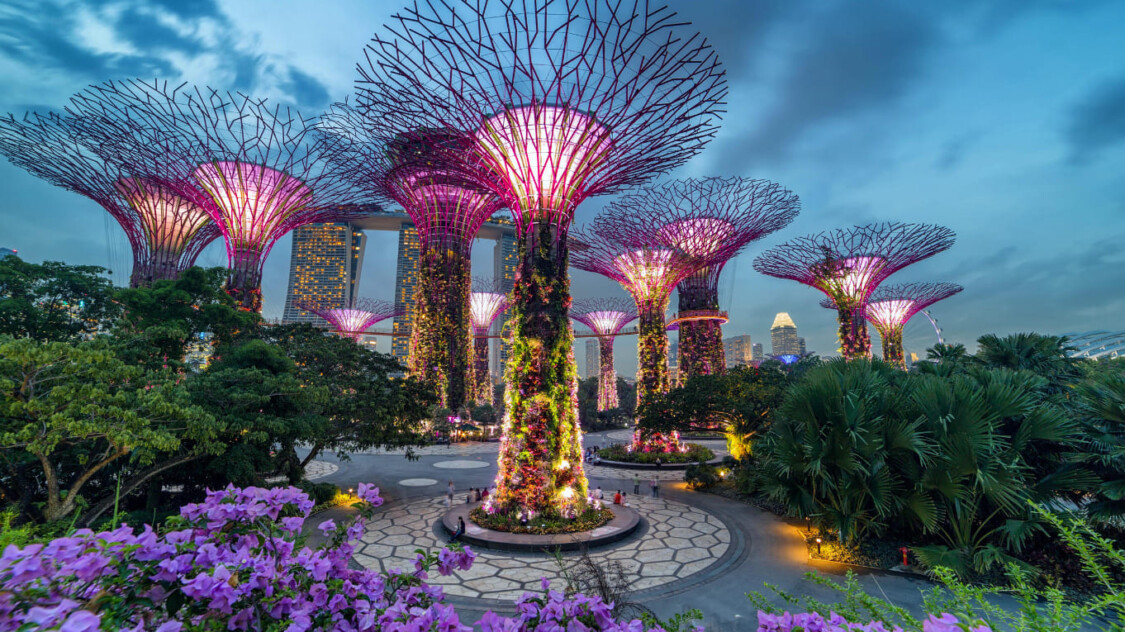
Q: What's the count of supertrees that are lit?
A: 11